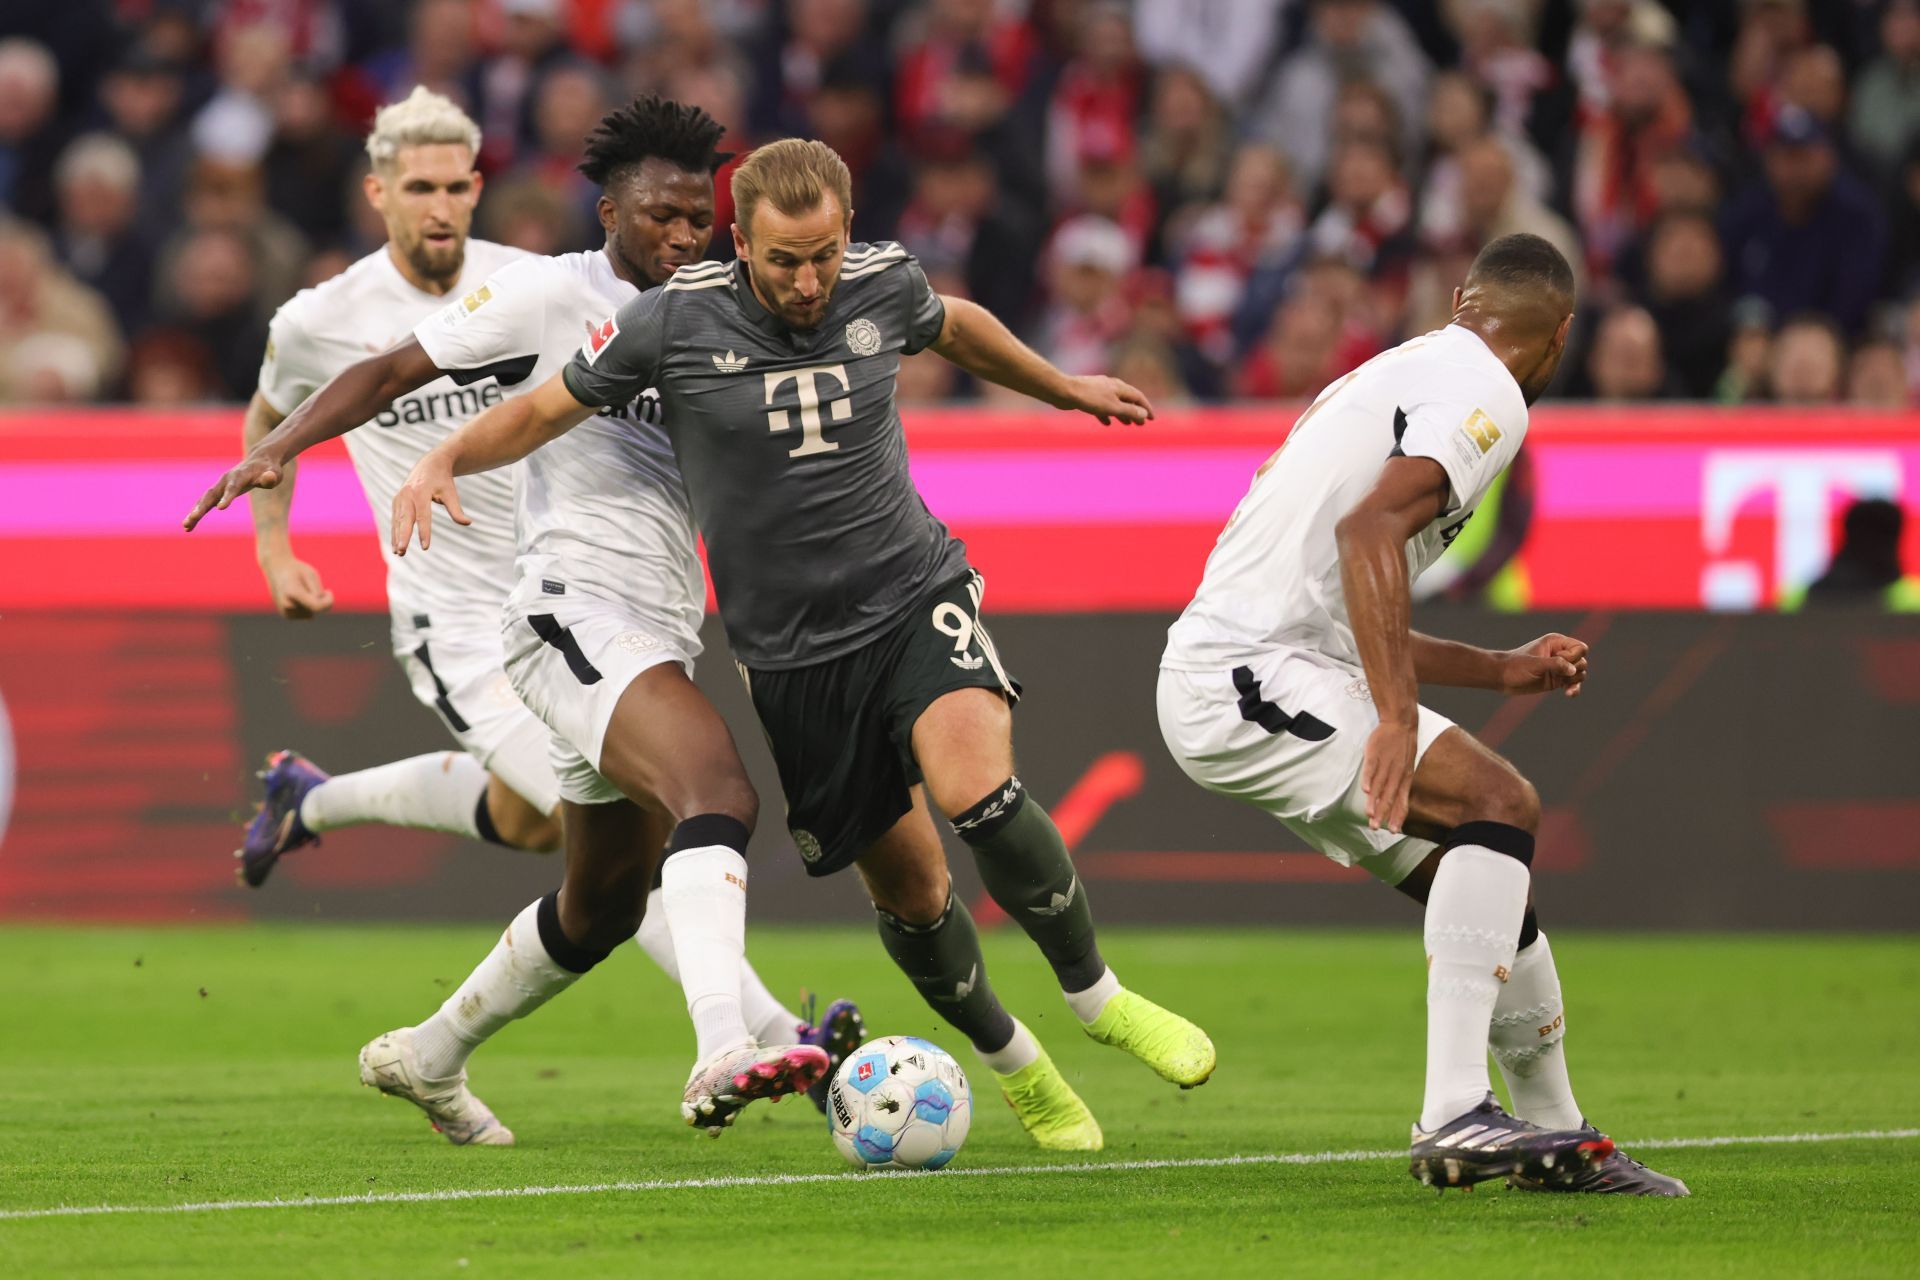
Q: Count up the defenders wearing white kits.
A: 3